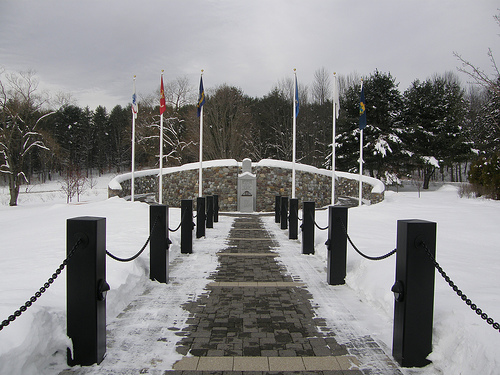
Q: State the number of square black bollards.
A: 12